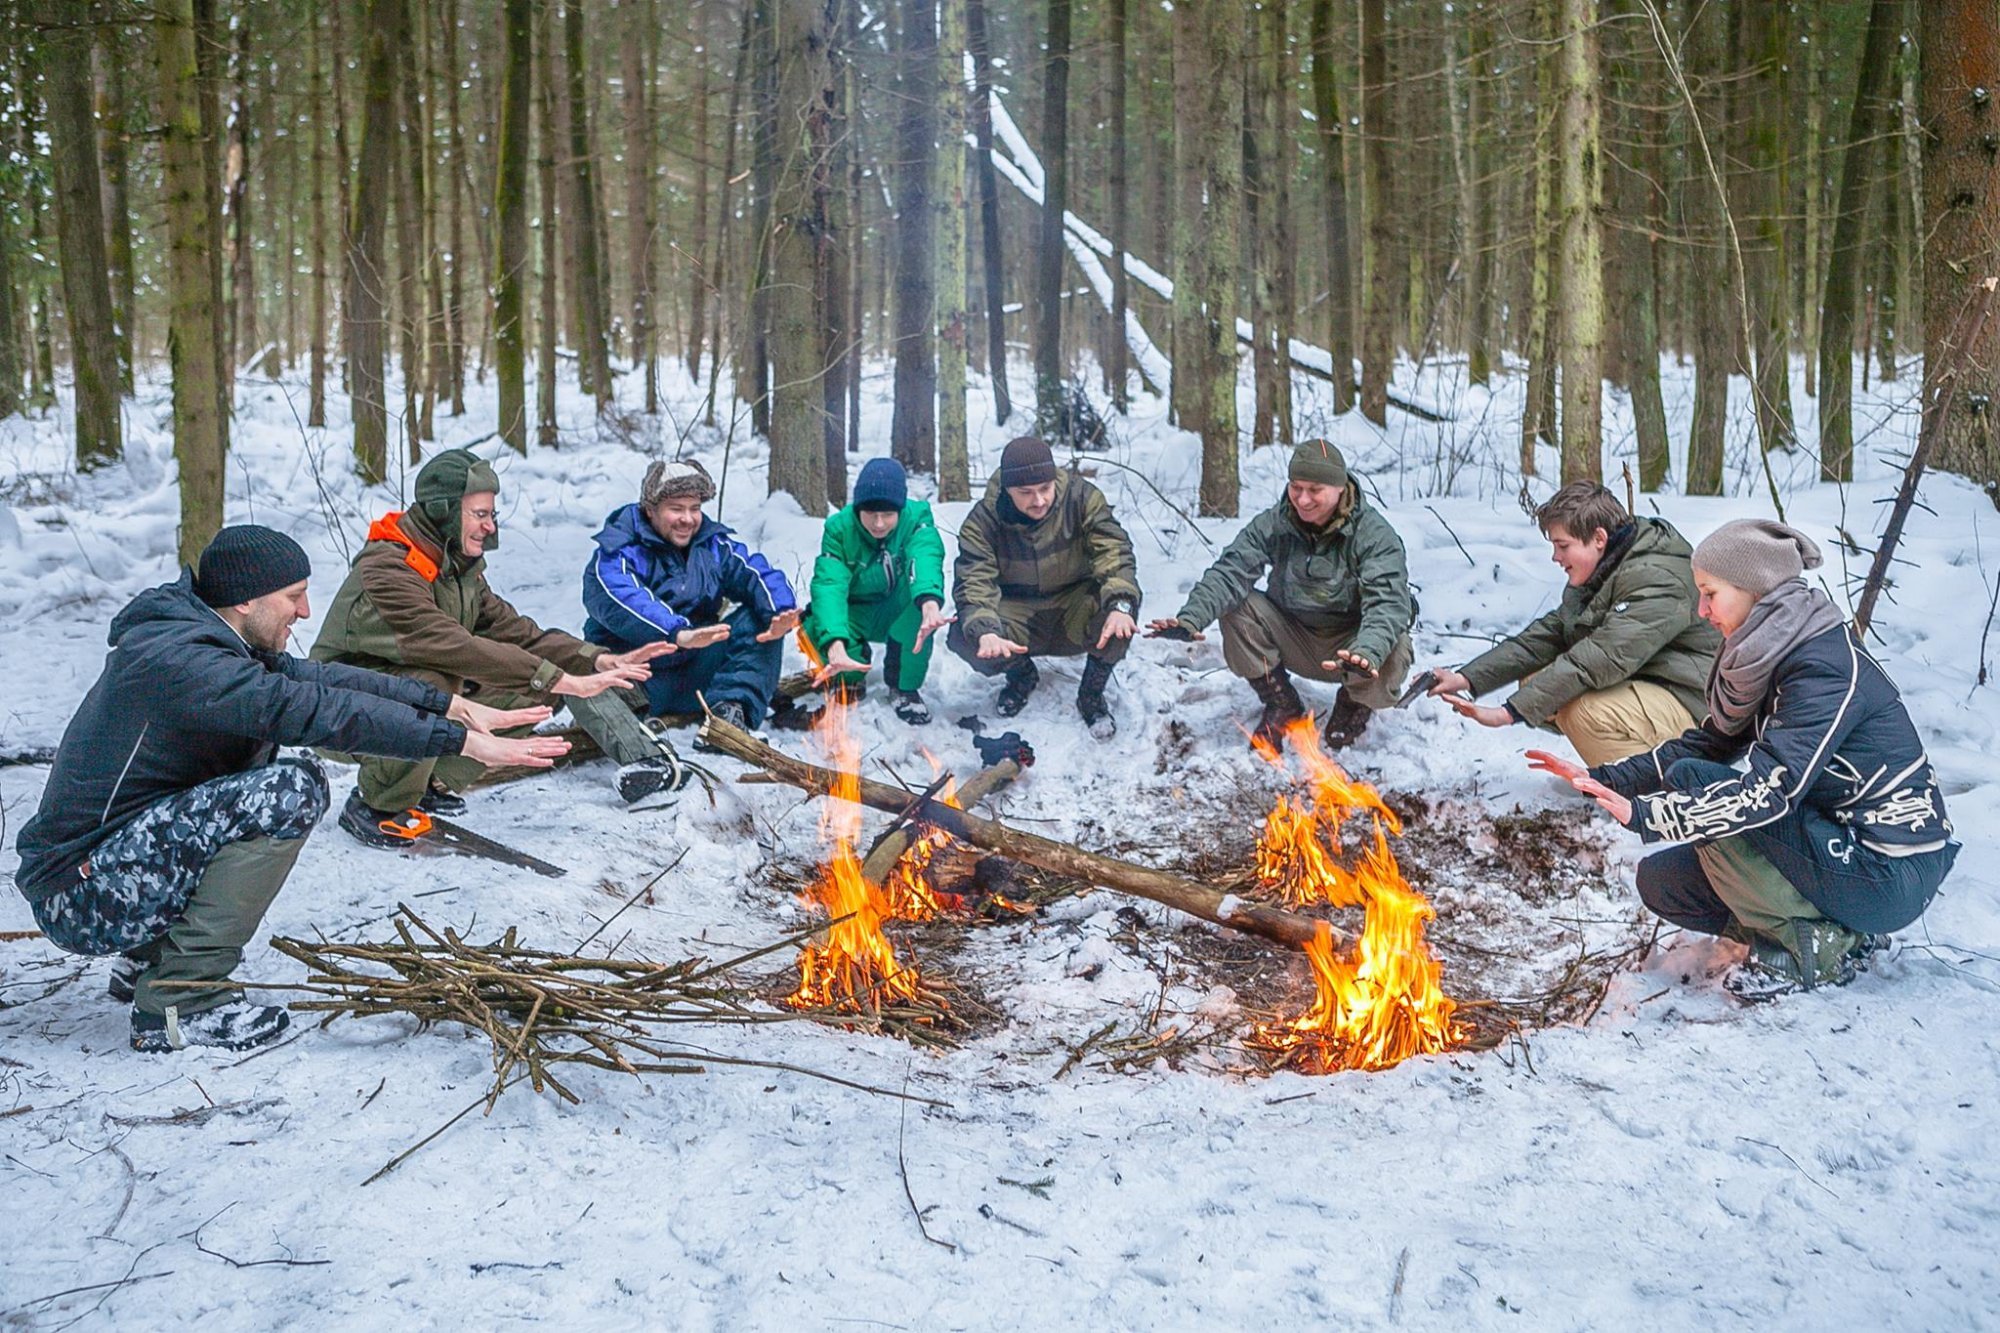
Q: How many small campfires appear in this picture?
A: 4